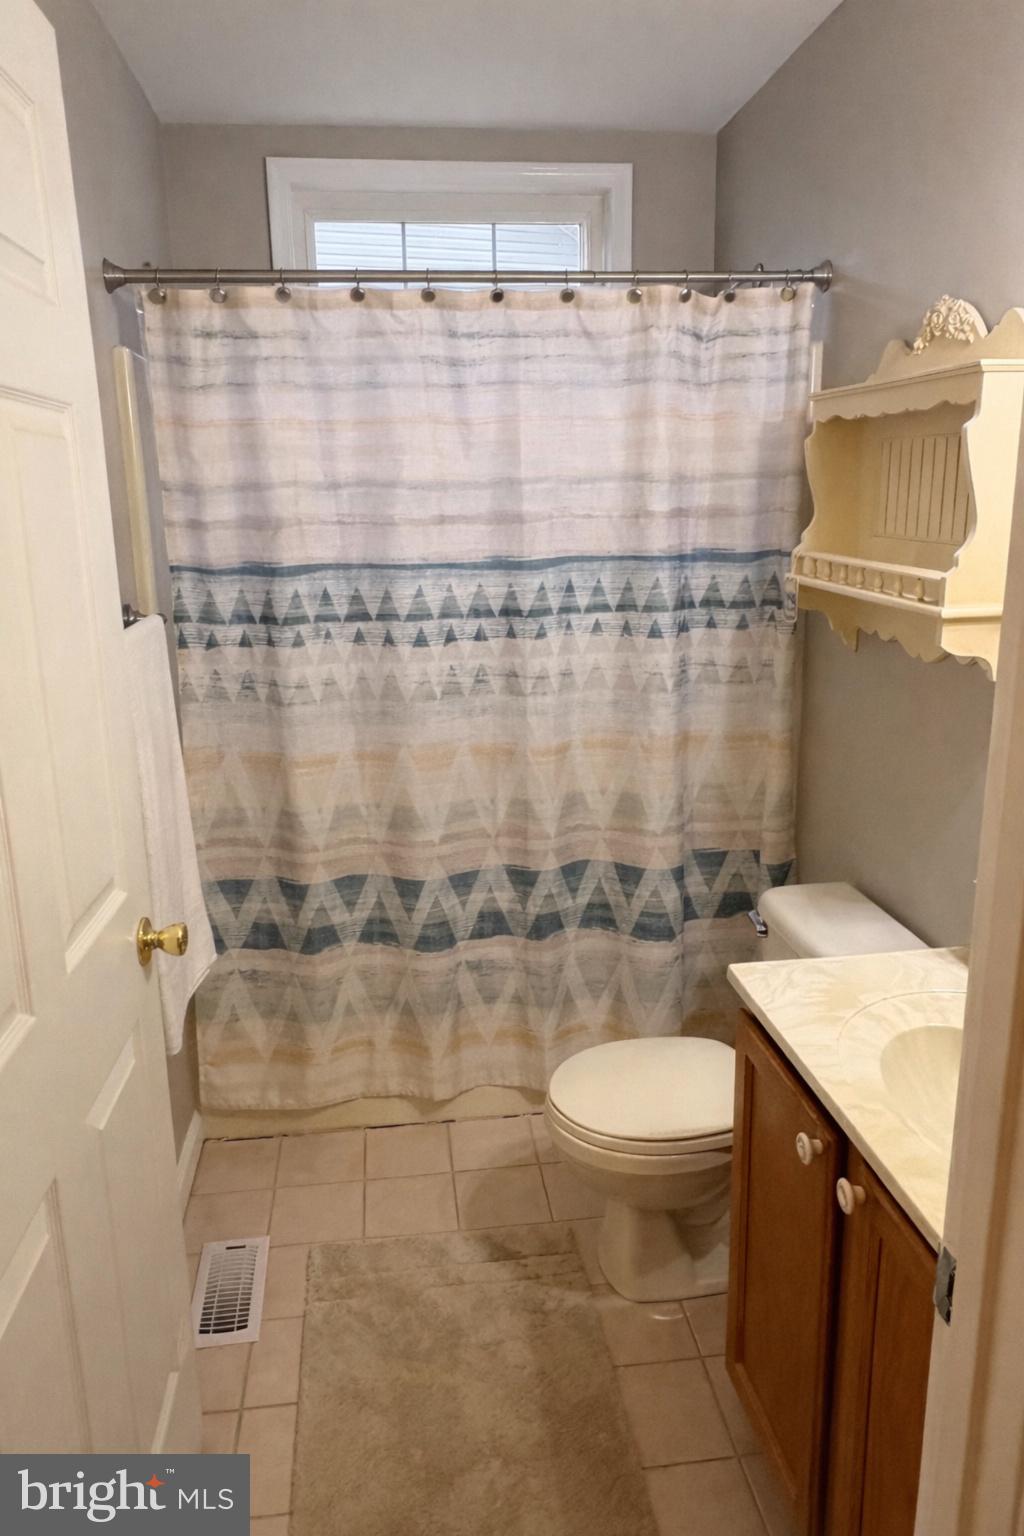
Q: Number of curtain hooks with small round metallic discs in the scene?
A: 11